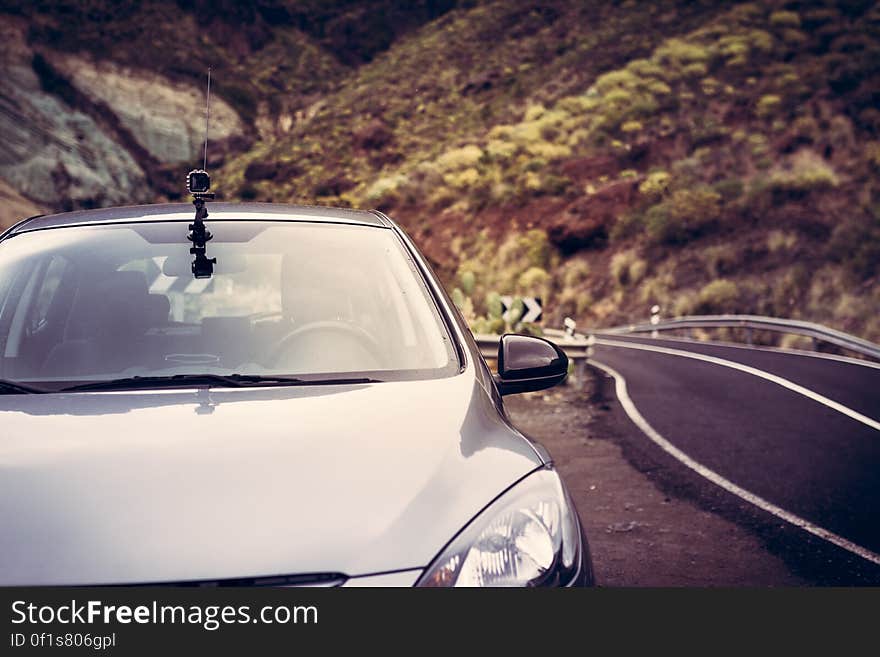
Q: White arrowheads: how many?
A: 2